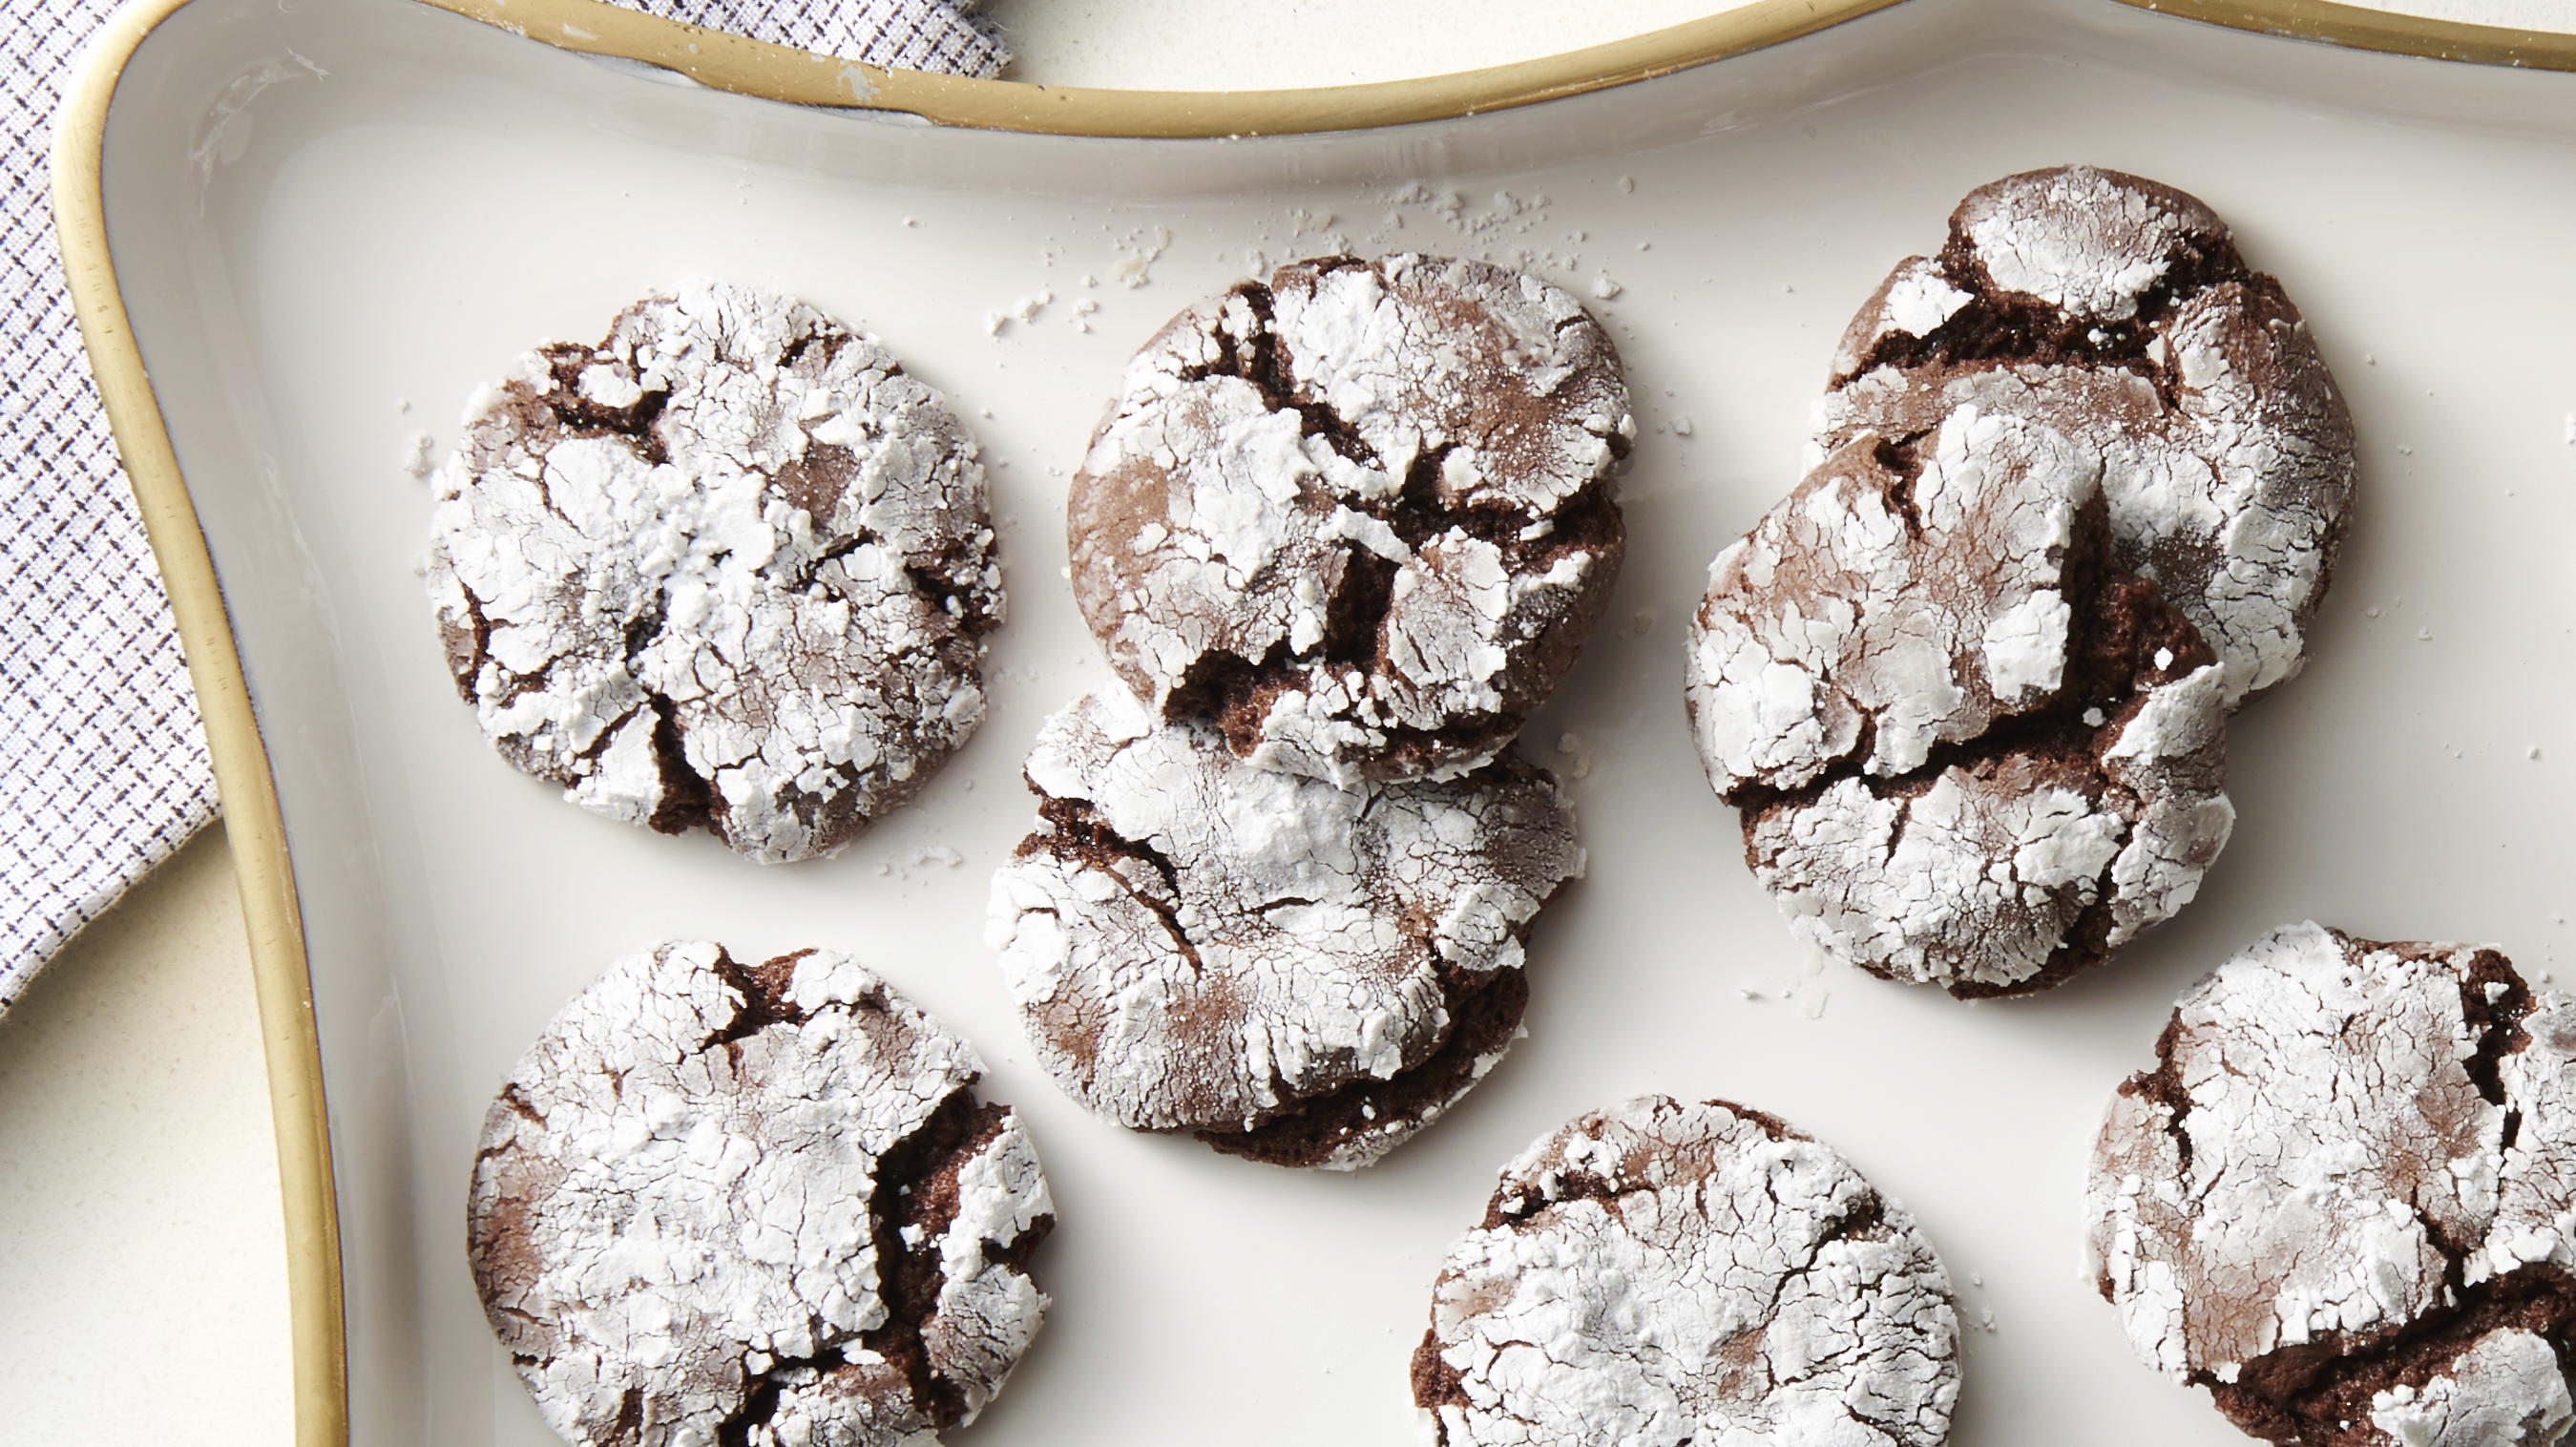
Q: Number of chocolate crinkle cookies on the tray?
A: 8